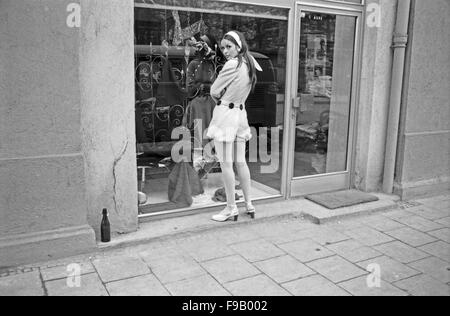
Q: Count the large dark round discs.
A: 3